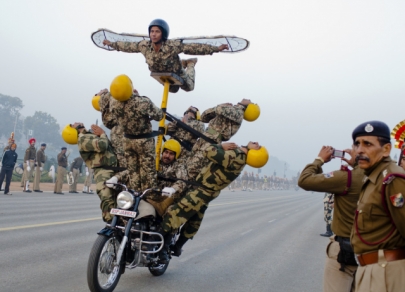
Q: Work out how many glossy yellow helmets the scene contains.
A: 7